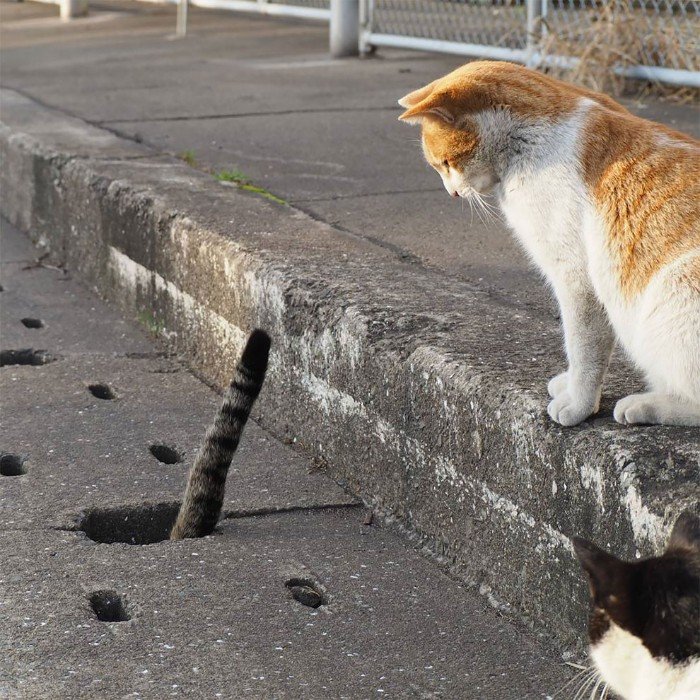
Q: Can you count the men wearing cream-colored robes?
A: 0